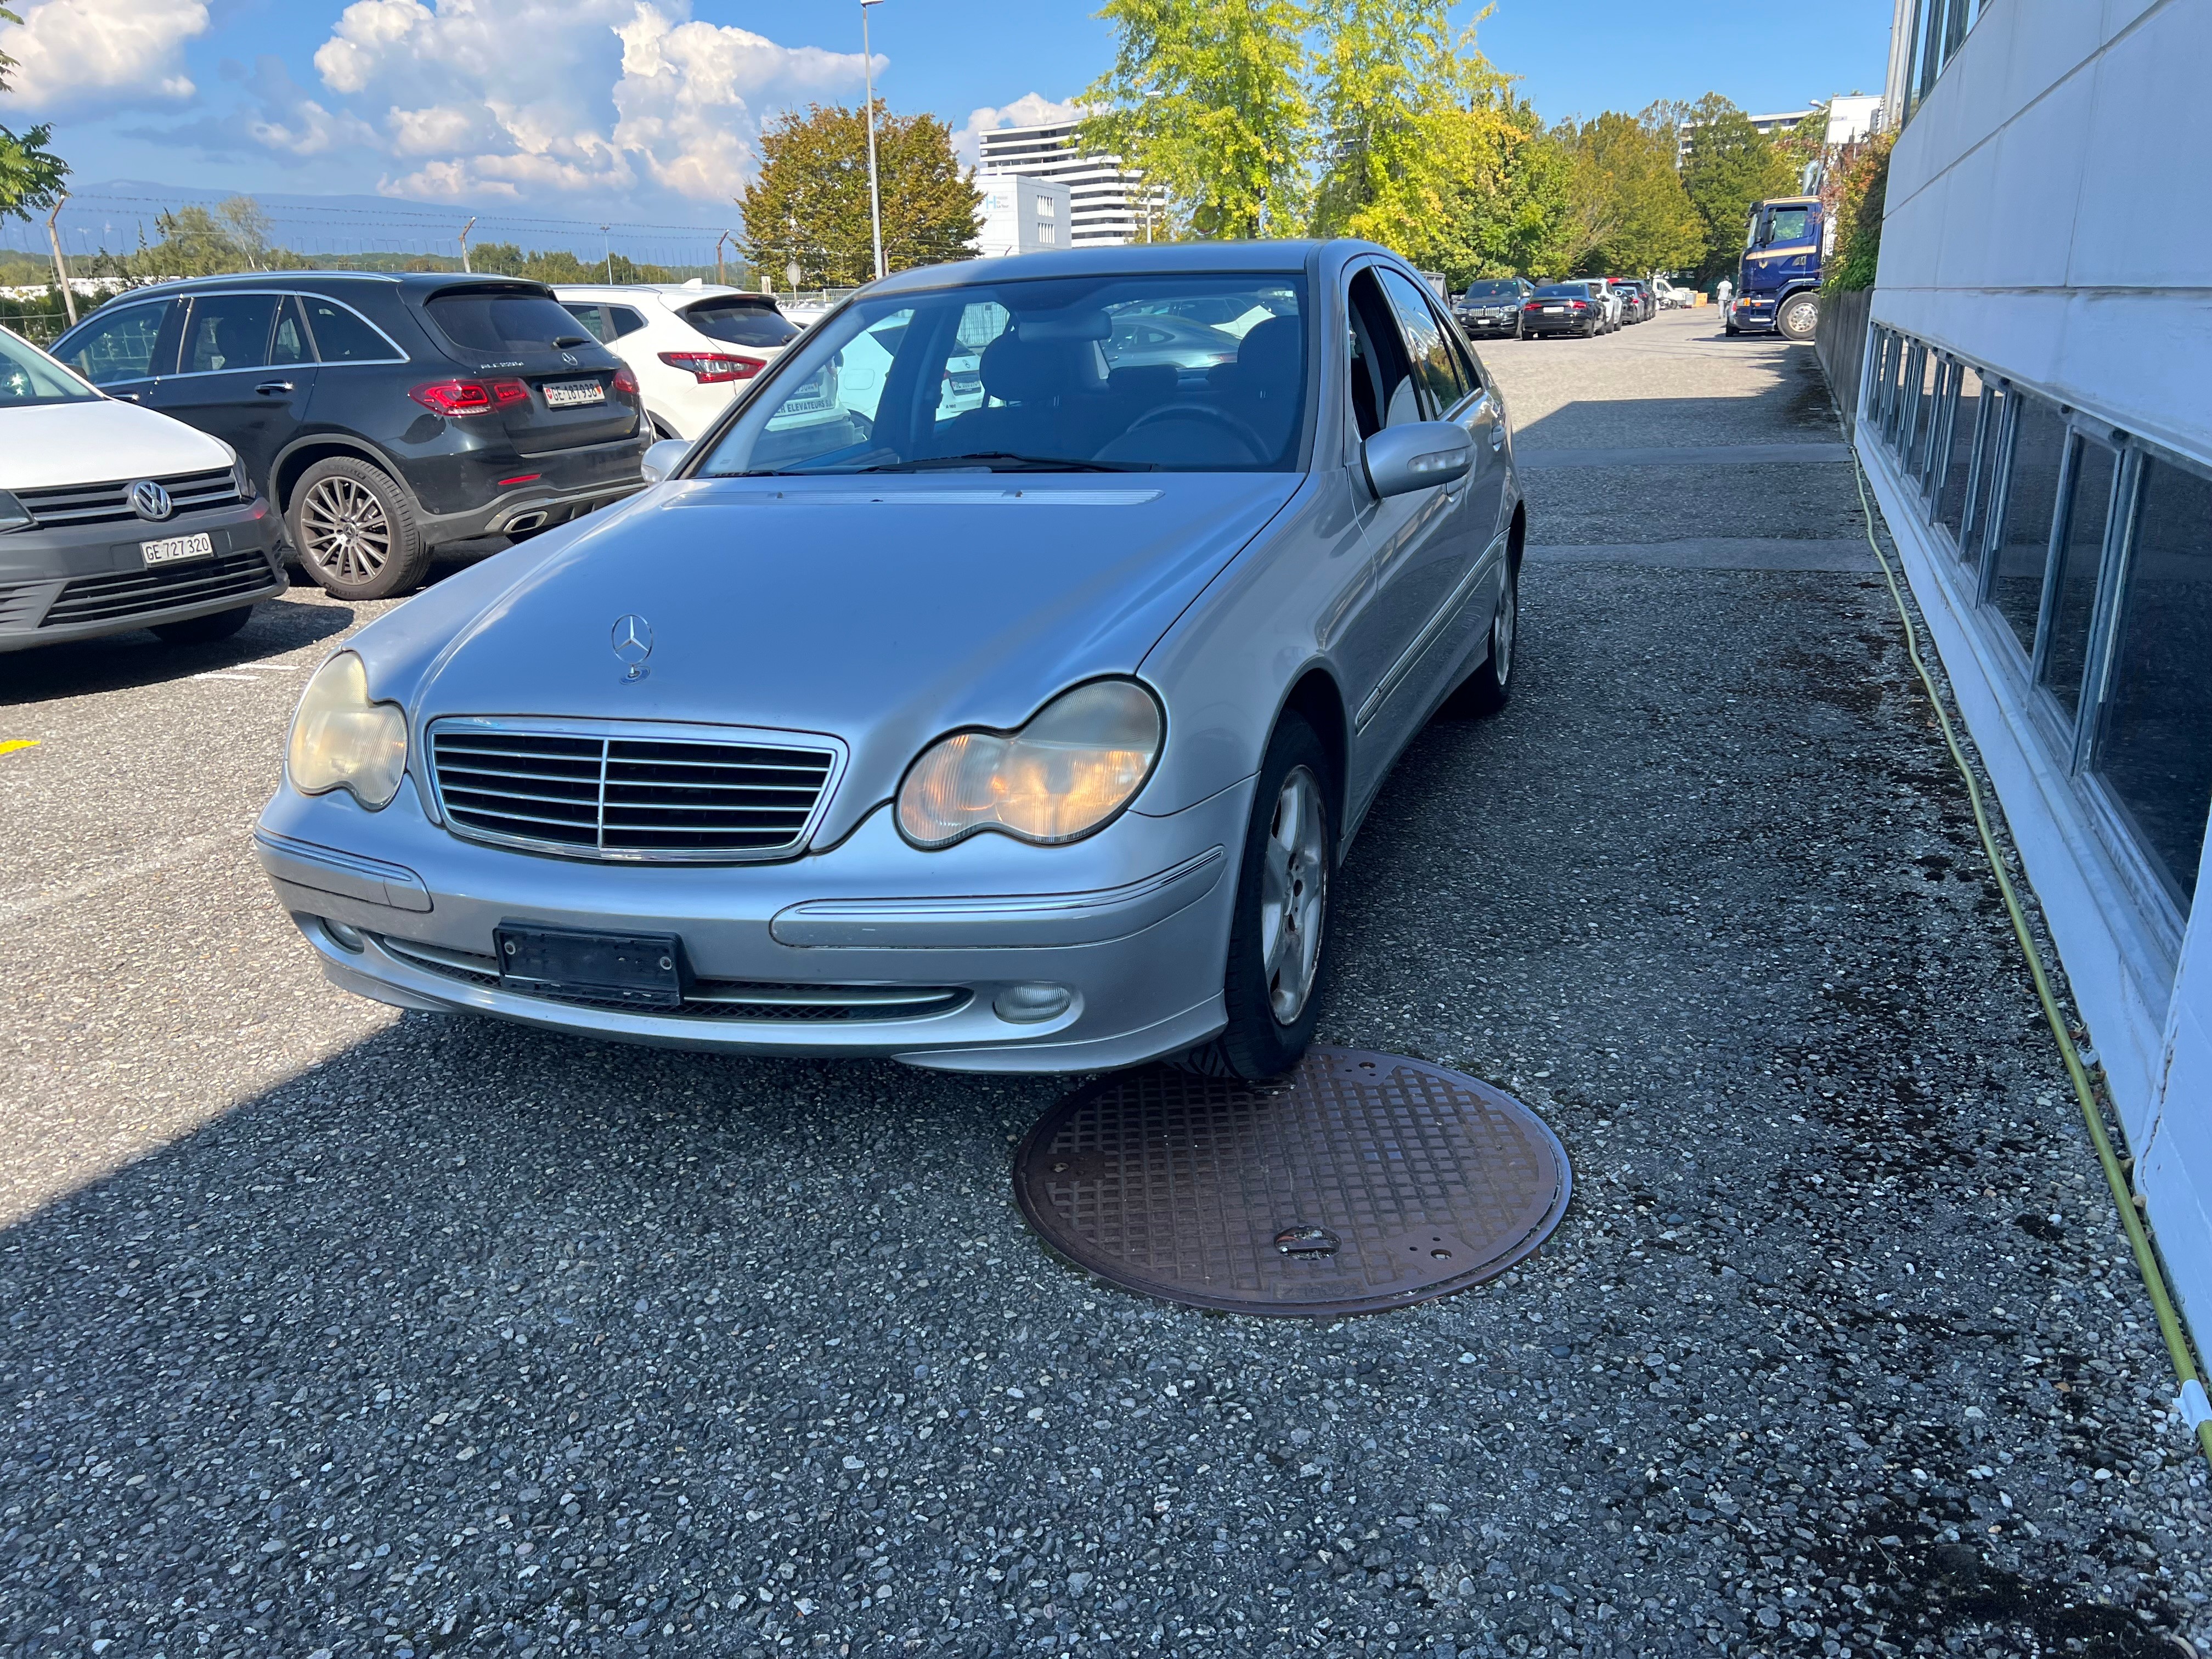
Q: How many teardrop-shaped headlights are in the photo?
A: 2